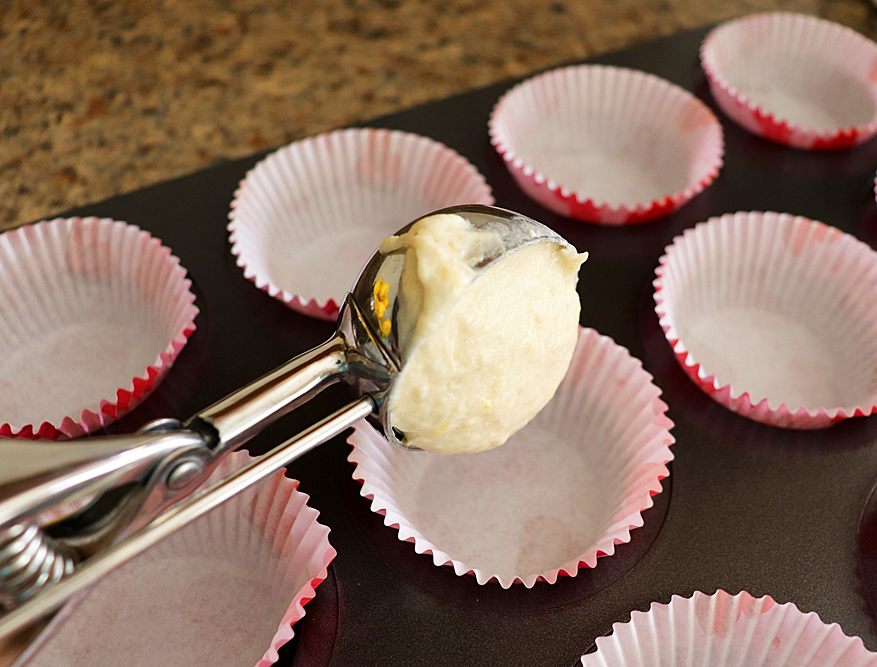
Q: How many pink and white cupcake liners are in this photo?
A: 8